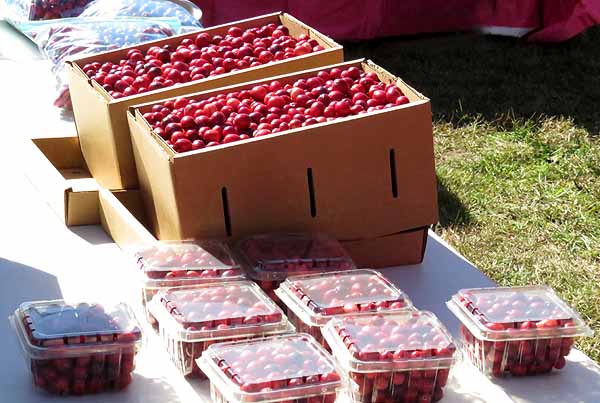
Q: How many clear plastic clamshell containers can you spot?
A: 8